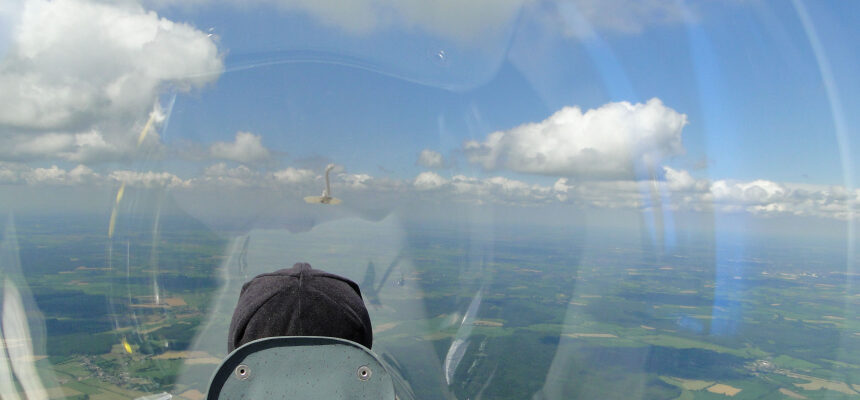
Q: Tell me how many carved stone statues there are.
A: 0